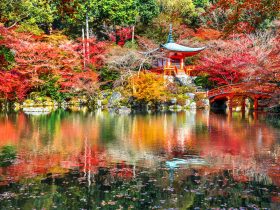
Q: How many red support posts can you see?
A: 3